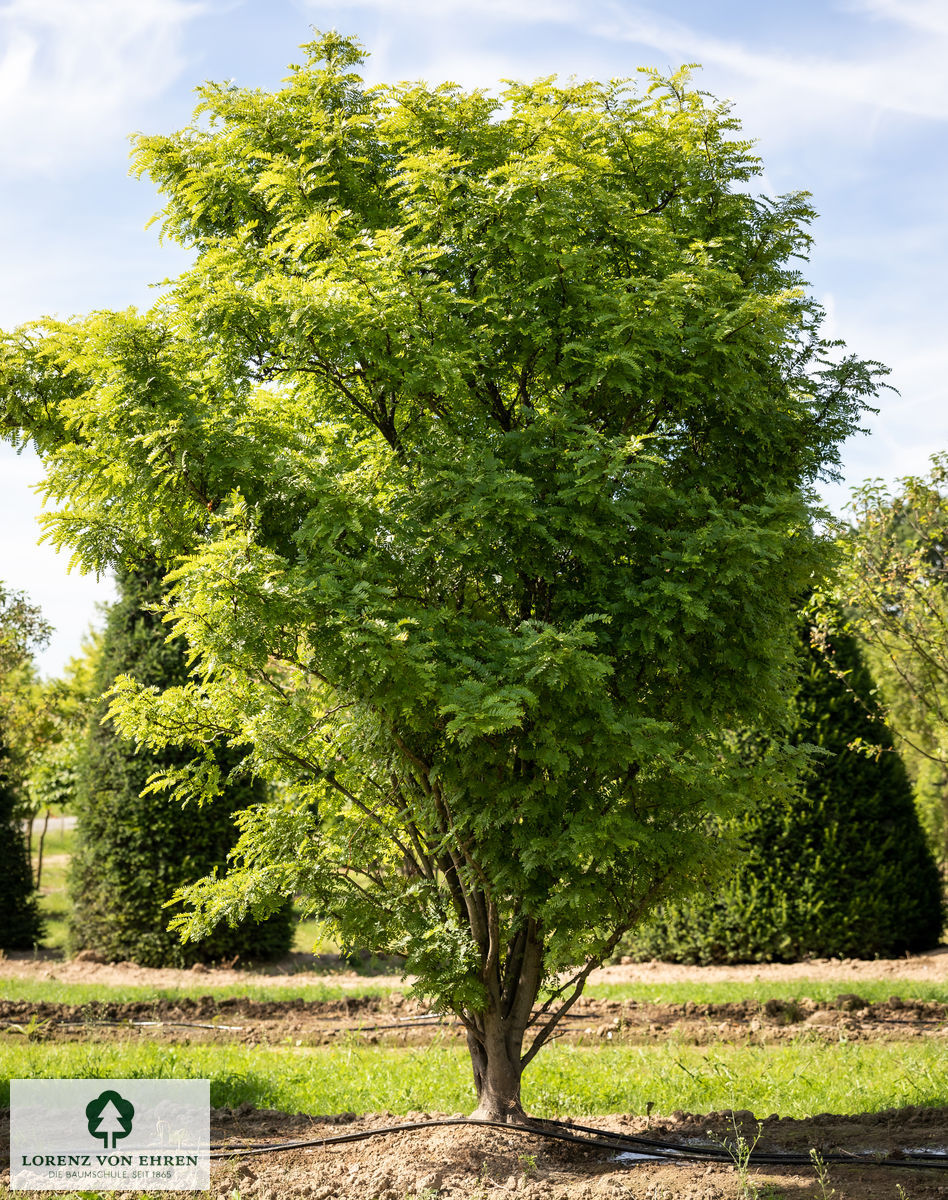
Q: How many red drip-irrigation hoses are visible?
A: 0